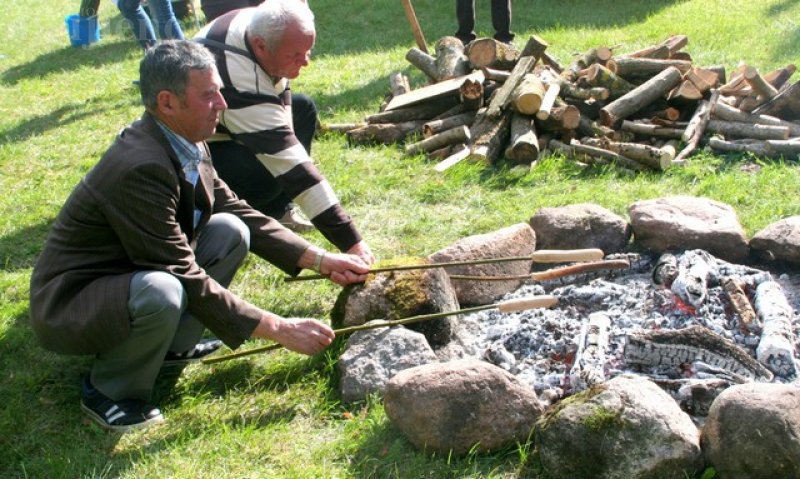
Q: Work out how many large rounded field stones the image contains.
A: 9